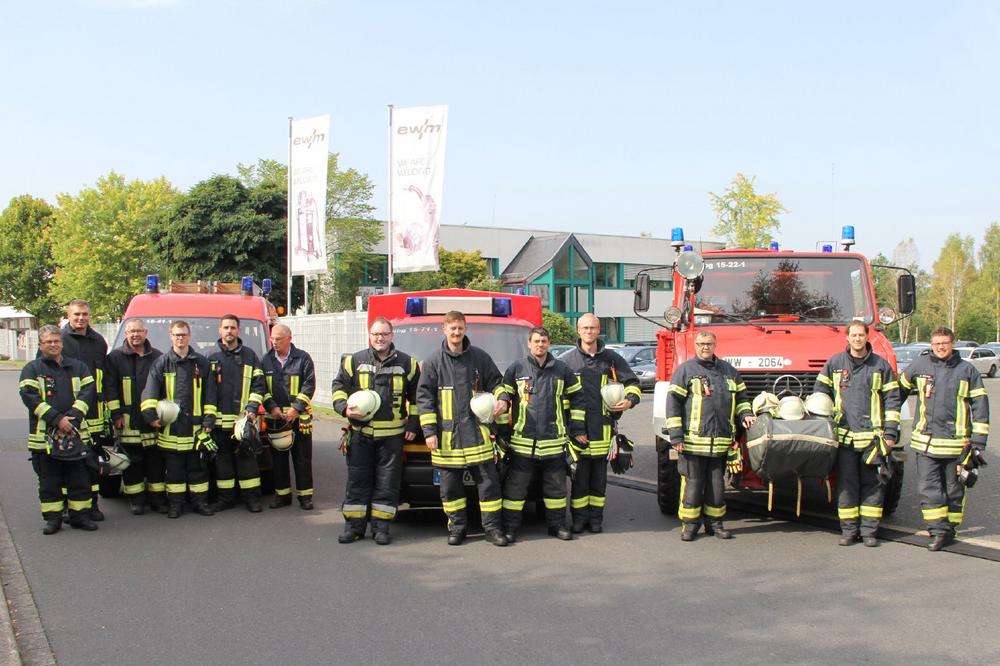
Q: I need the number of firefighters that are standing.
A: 13